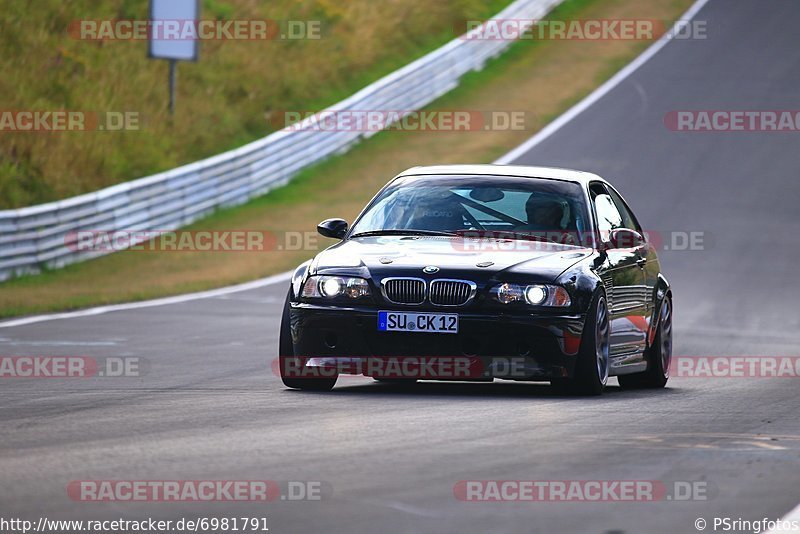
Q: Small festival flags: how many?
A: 0